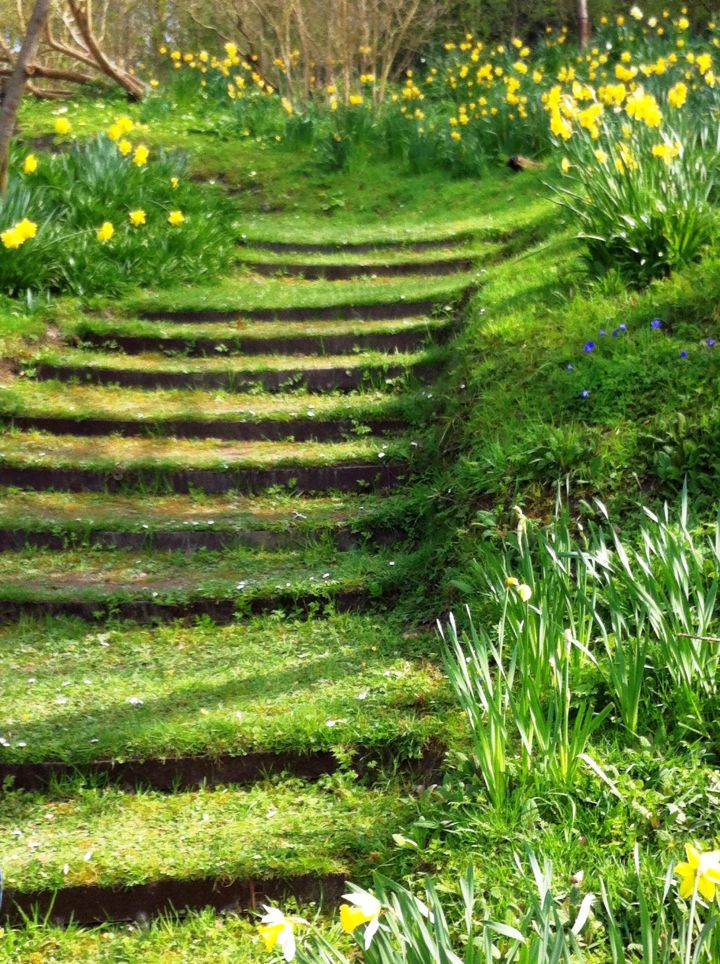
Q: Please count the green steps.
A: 11